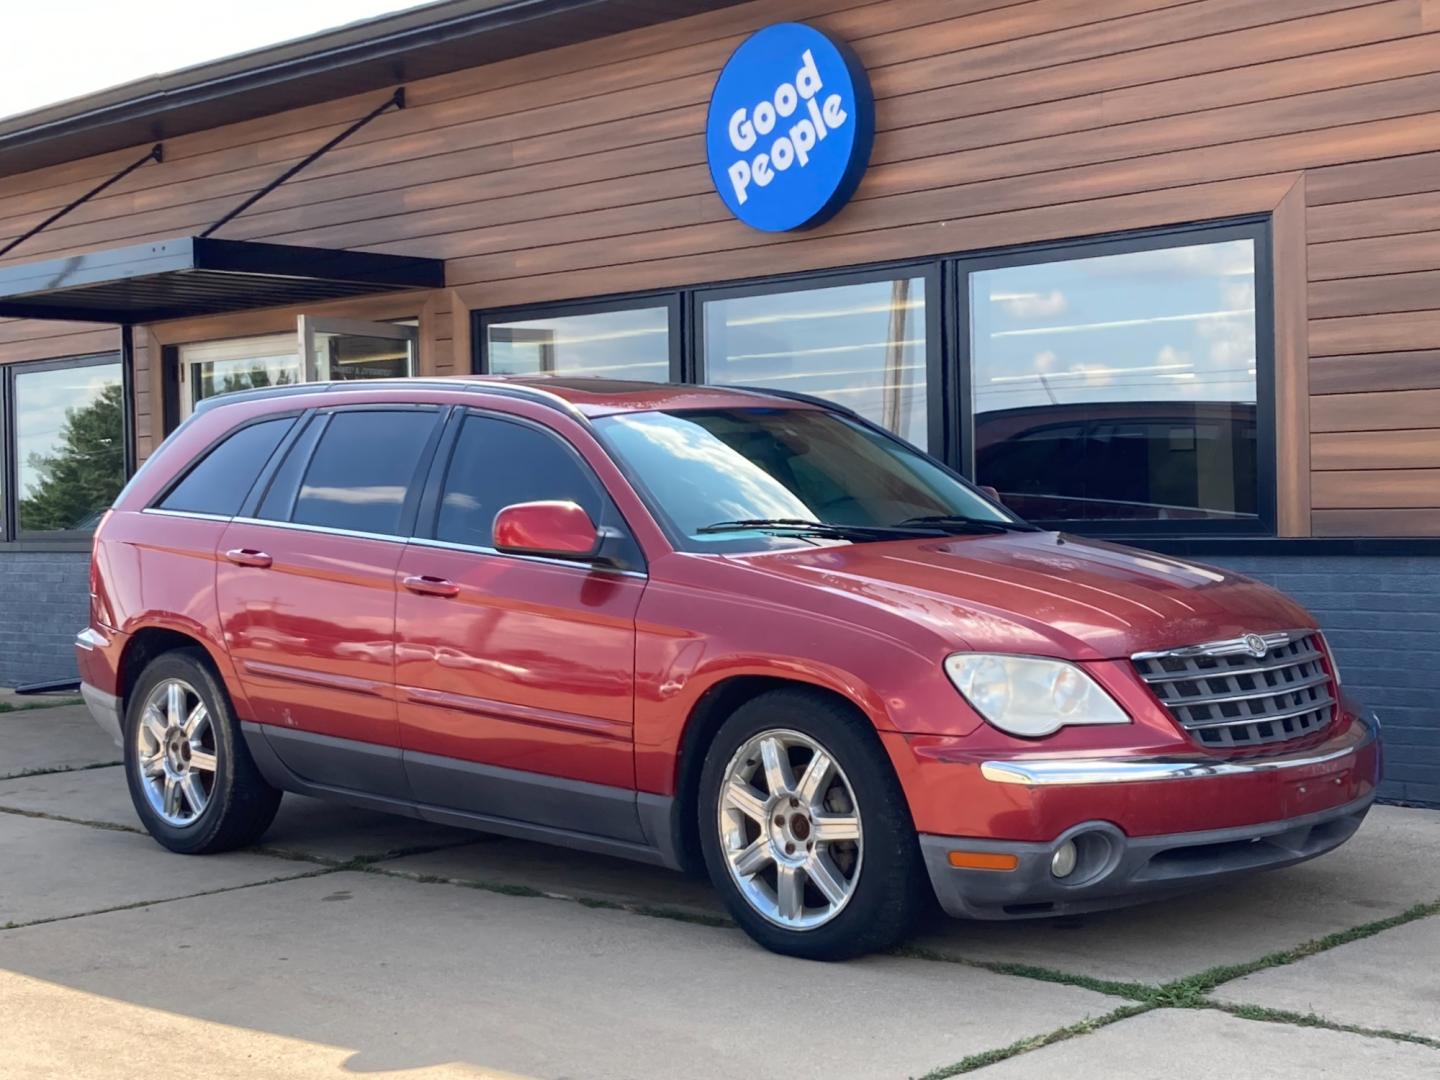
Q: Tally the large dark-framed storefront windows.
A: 4